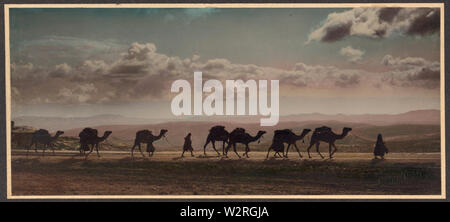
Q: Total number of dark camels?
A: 7